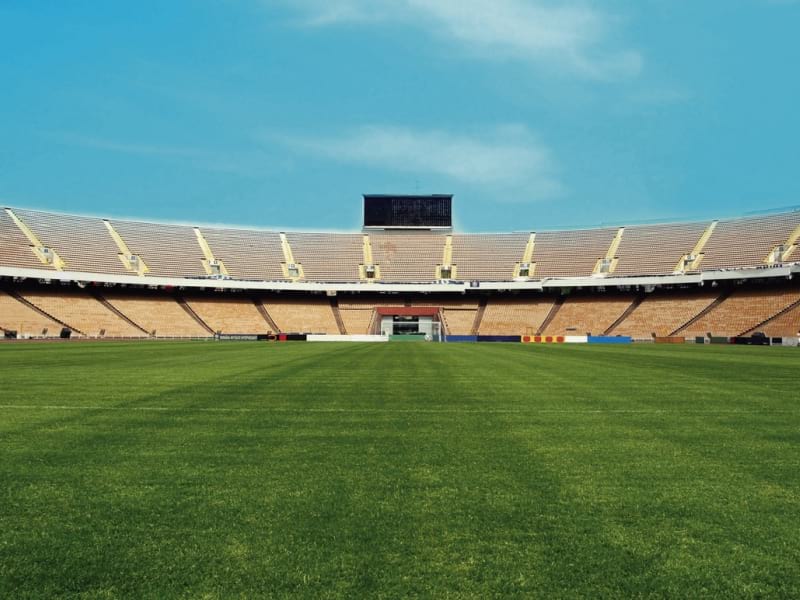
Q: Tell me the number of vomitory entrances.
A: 10